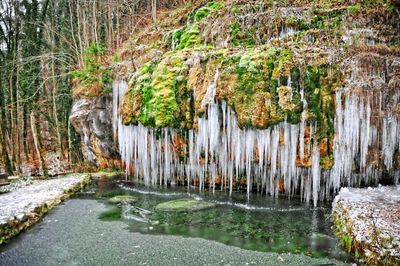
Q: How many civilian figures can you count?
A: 0